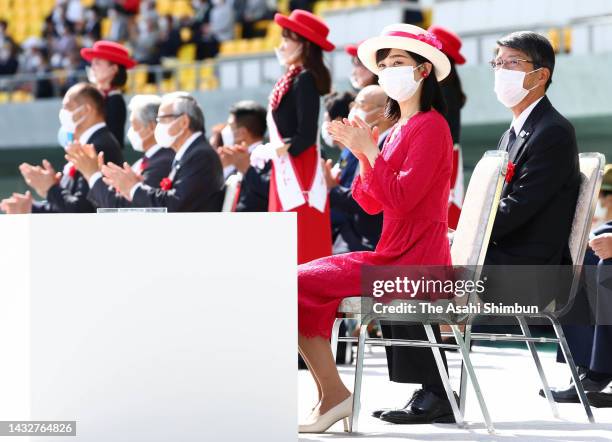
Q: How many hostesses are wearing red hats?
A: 4